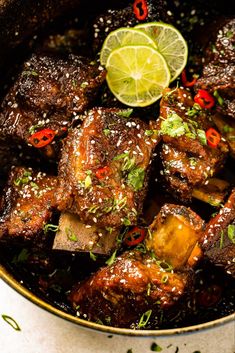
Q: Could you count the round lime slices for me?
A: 3